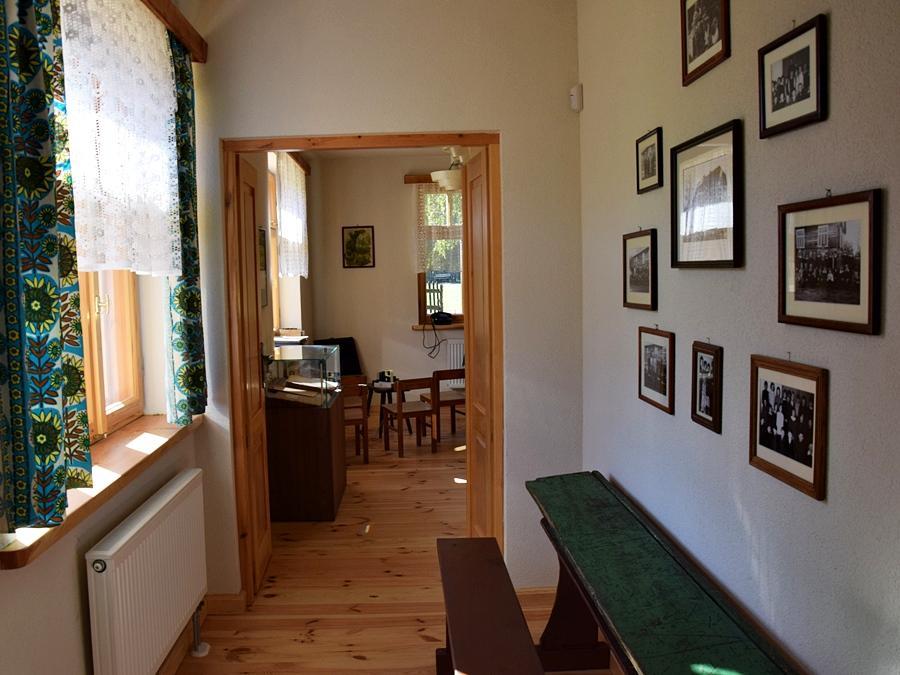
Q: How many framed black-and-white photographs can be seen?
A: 9